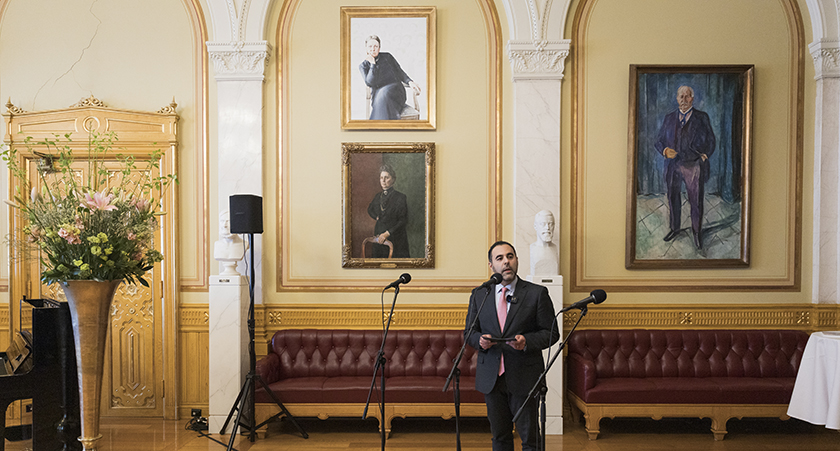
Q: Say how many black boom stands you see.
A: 3